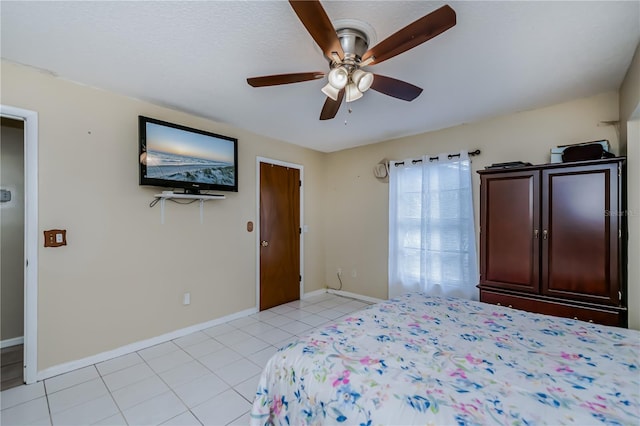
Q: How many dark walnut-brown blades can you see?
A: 5